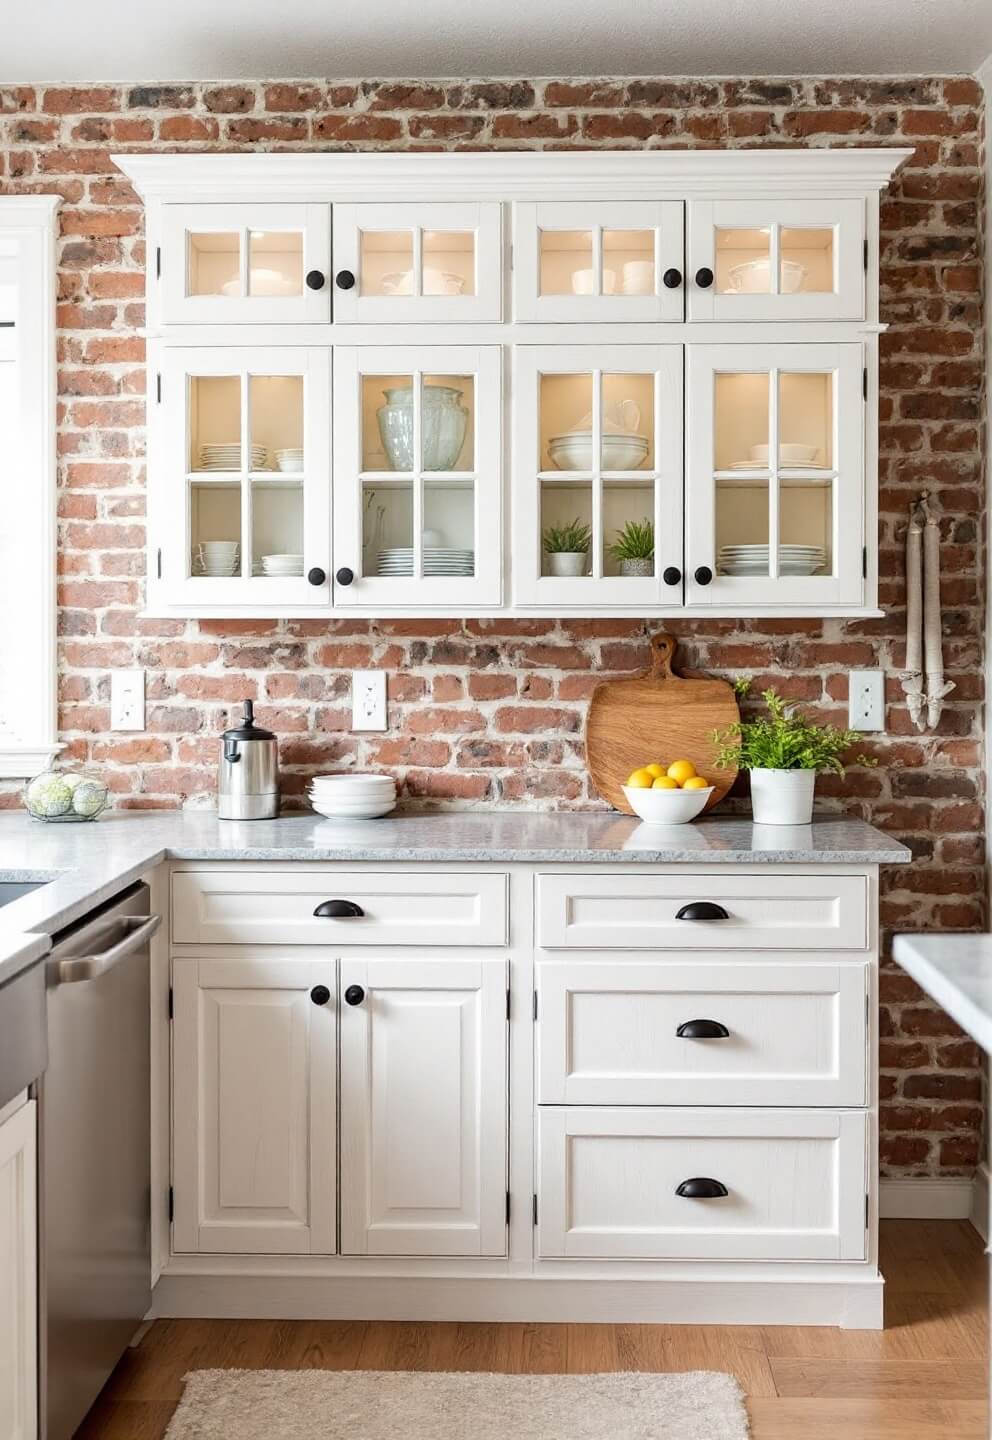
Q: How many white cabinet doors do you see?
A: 10